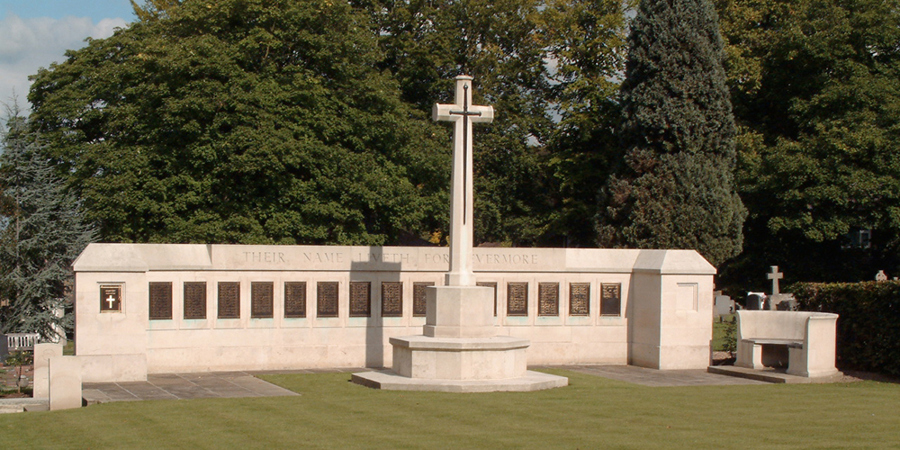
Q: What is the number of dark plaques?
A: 15